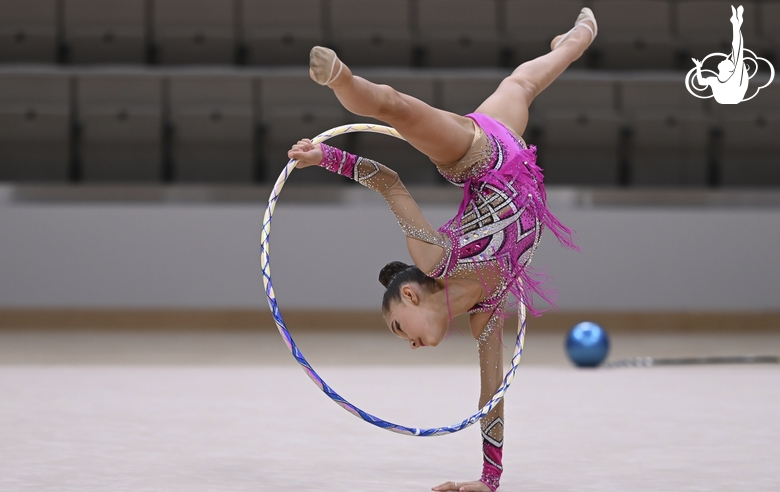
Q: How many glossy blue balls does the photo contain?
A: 1